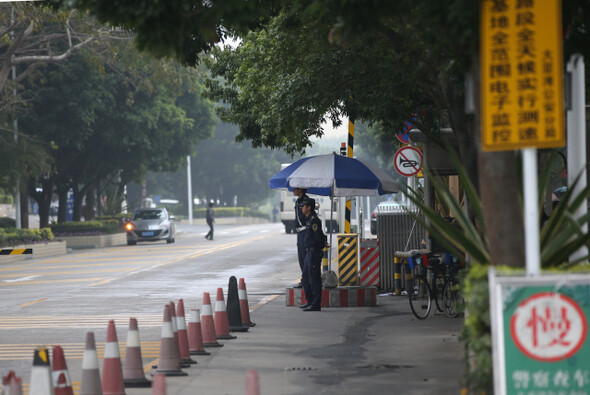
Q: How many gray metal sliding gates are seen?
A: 1